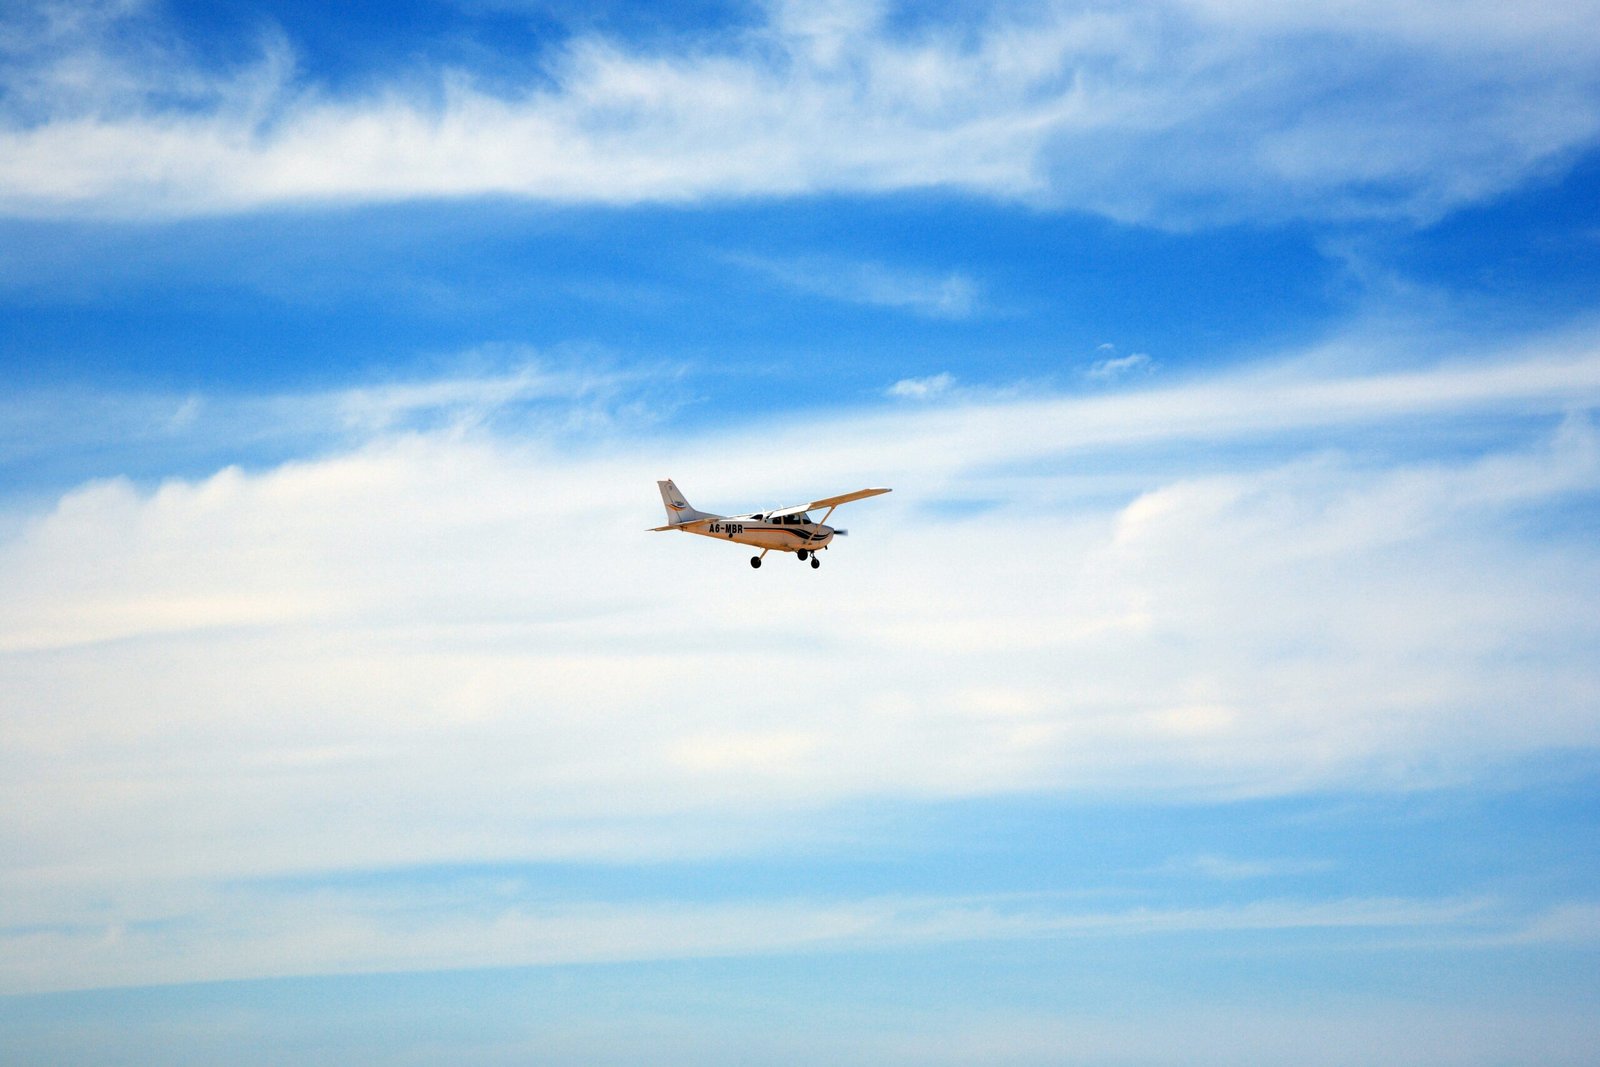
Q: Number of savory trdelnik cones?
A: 0